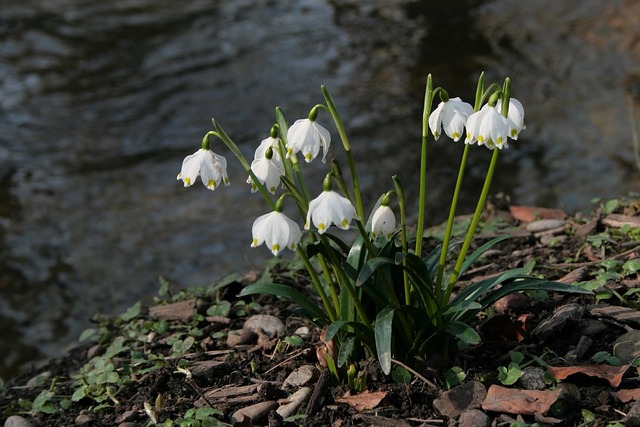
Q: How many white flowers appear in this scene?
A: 10